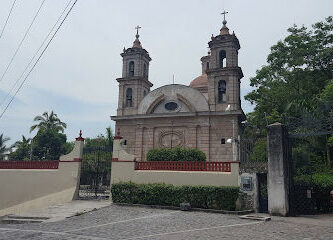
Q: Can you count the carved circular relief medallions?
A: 1